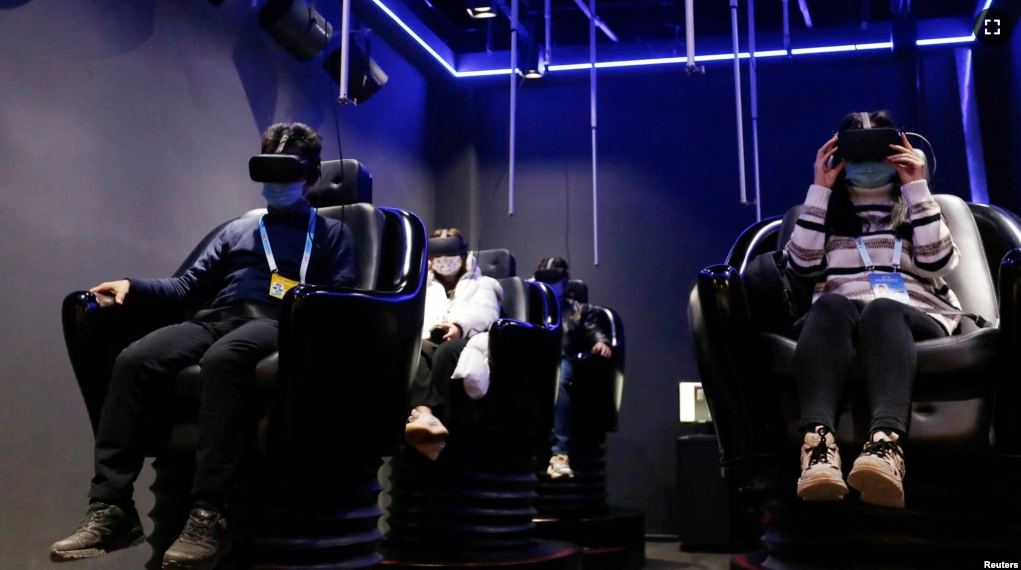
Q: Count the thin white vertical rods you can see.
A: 8